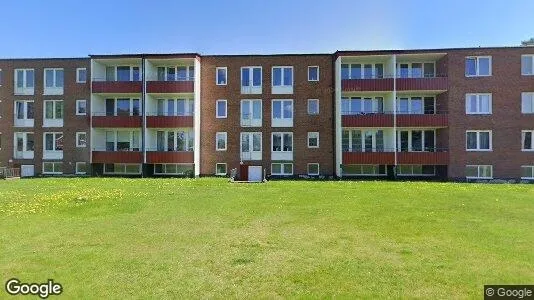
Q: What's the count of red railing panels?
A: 12